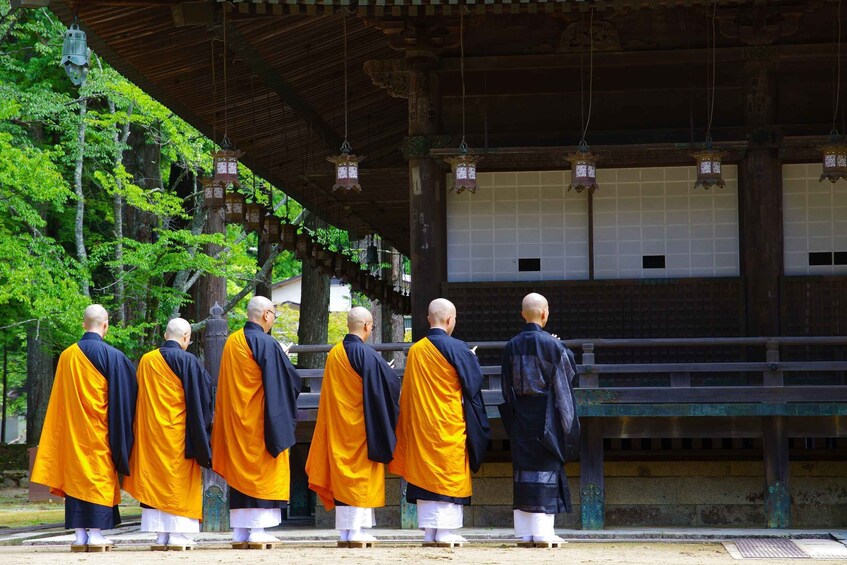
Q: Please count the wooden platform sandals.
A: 12